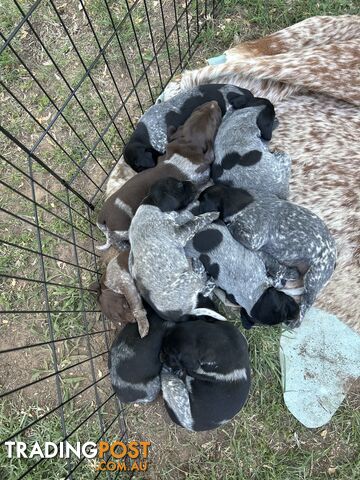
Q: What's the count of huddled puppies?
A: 9